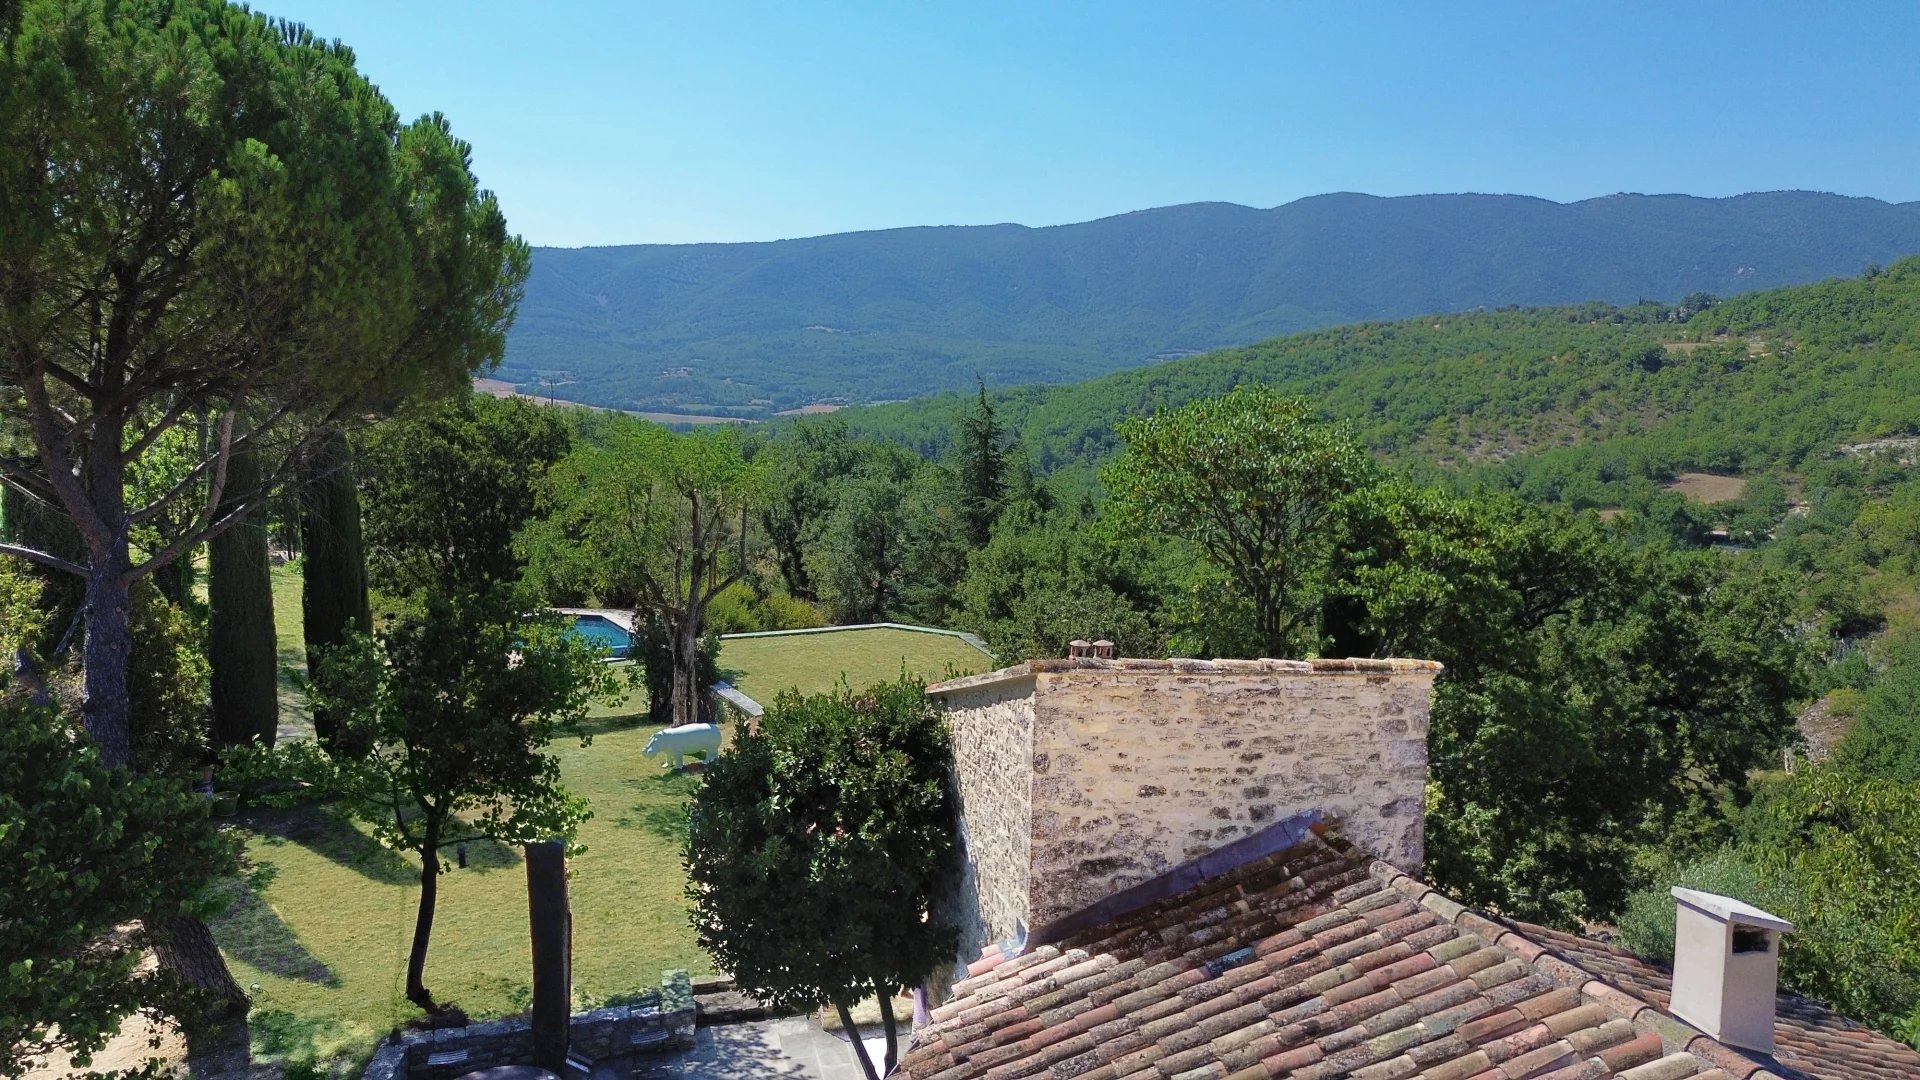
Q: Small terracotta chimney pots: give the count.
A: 2